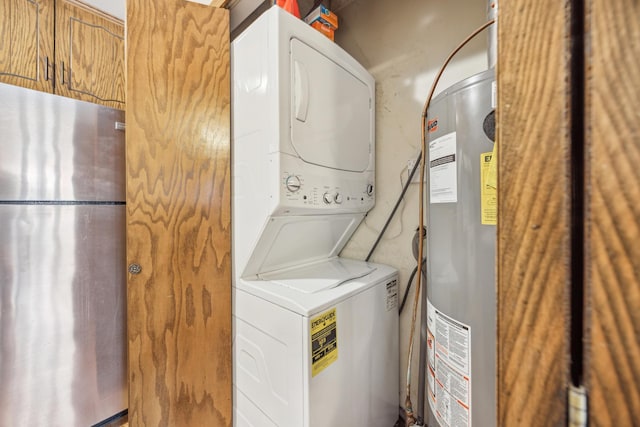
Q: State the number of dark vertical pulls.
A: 2